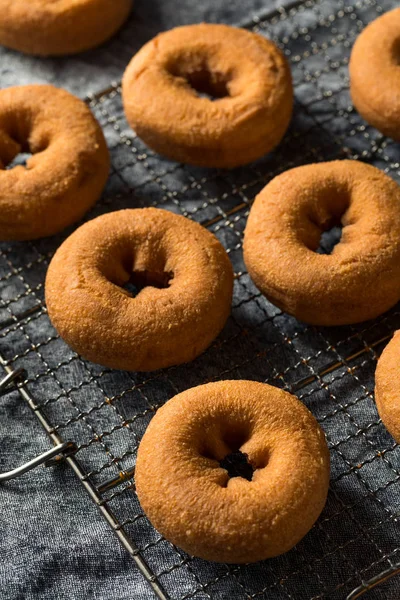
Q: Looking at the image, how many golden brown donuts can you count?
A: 8